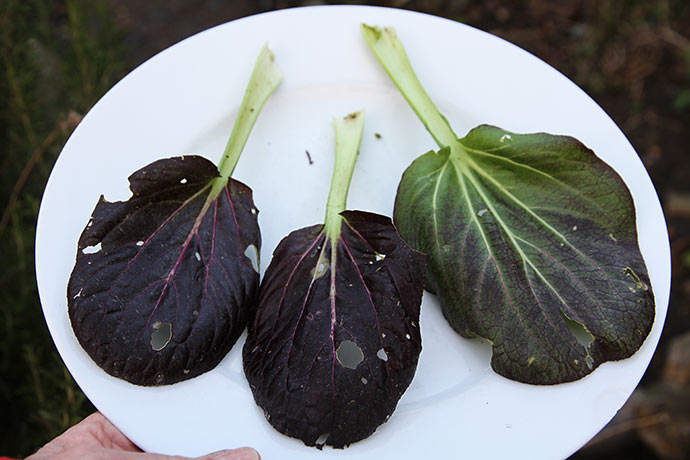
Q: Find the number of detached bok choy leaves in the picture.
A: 3